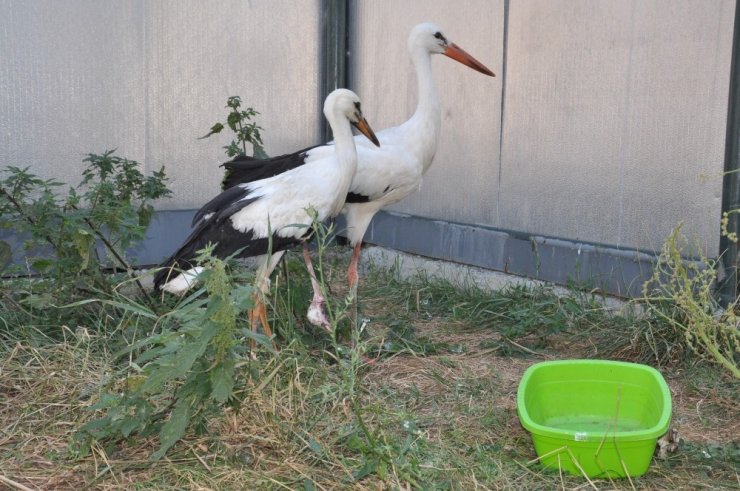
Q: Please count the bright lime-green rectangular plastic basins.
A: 1